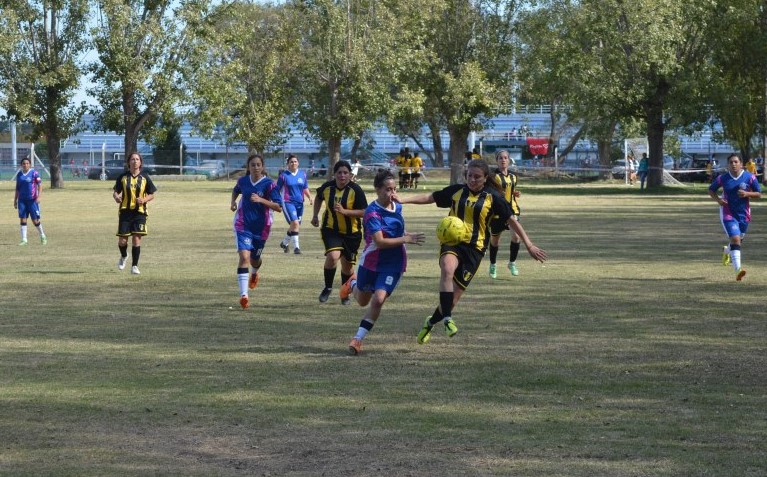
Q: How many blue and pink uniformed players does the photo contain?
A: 5